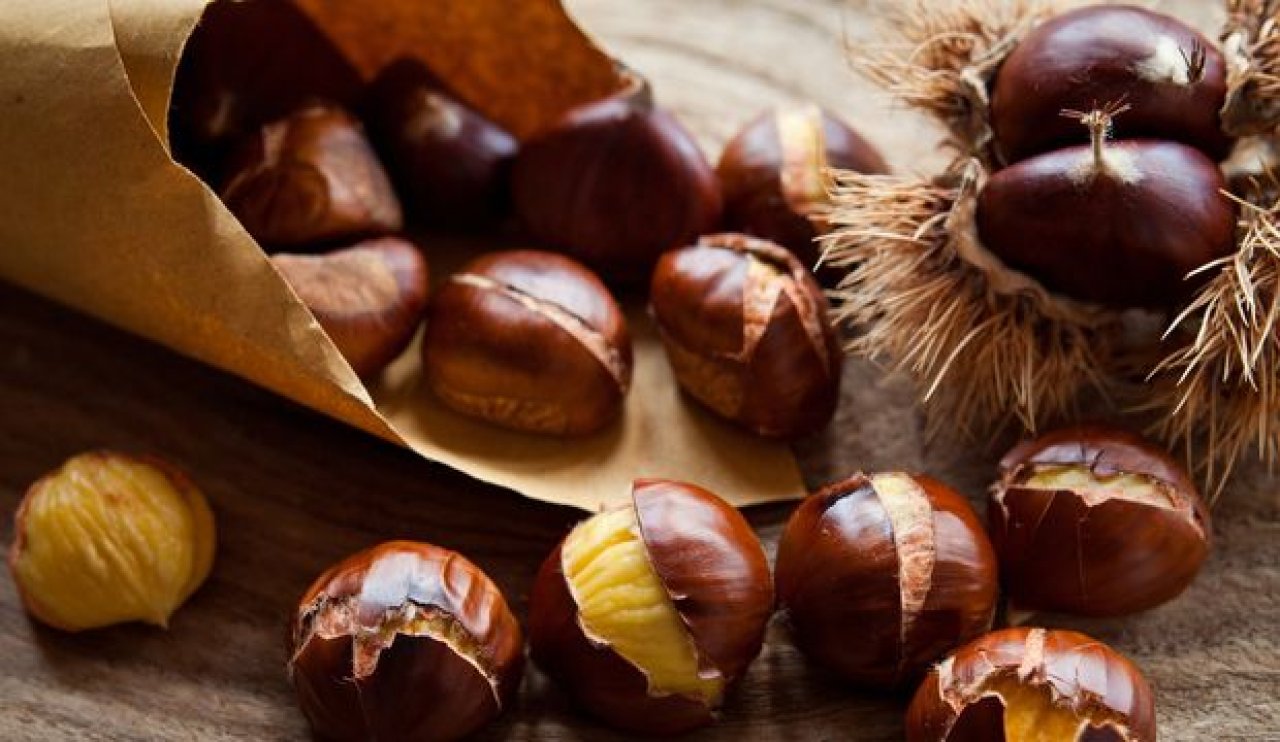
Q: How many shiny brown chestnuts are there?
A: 15